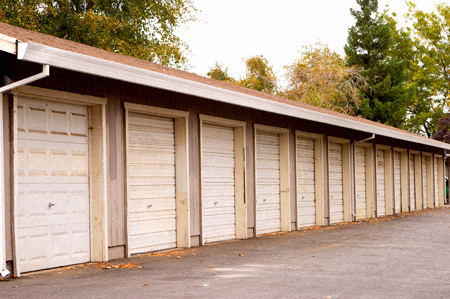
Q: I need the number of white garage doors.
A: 12